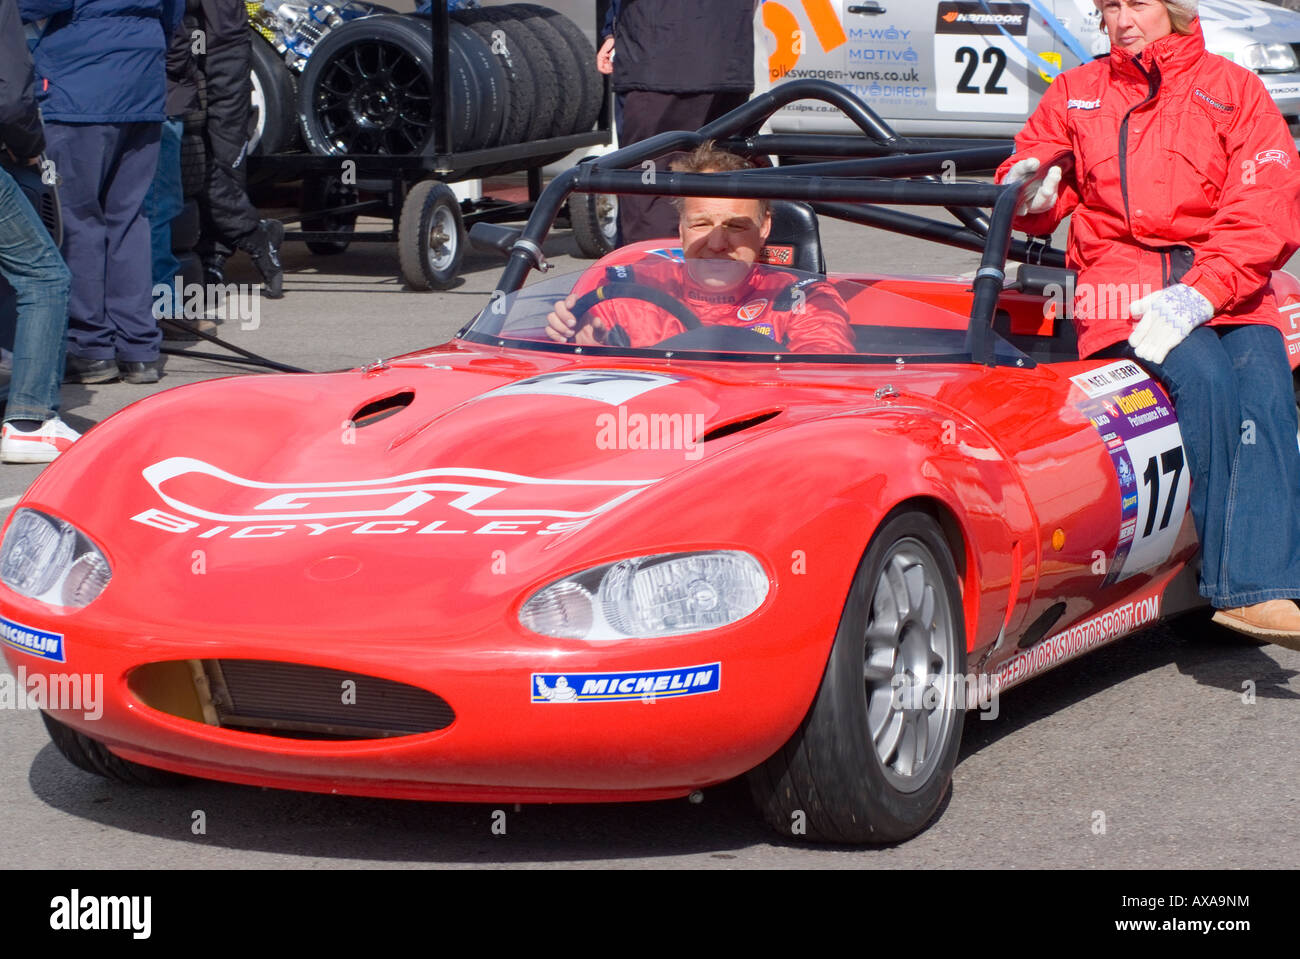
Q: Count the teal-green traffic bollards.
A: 0